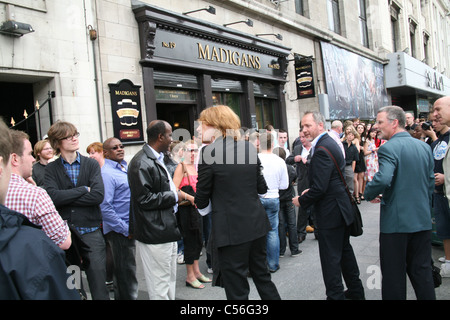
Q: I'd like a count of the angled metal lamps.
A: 3